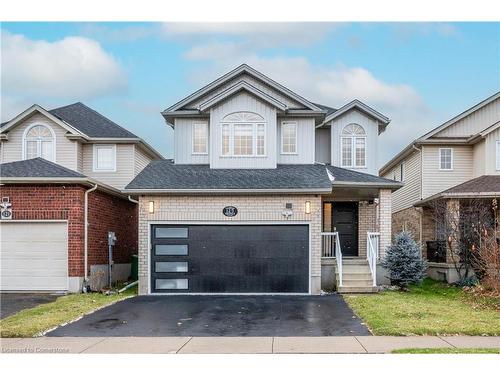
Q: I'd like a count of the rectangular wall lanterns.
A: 2